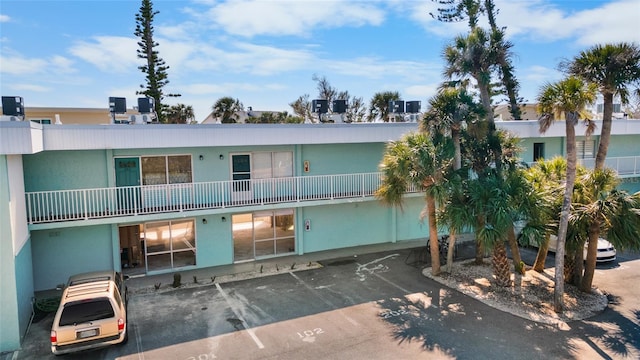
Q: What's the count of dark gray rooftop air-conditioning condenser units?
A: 7